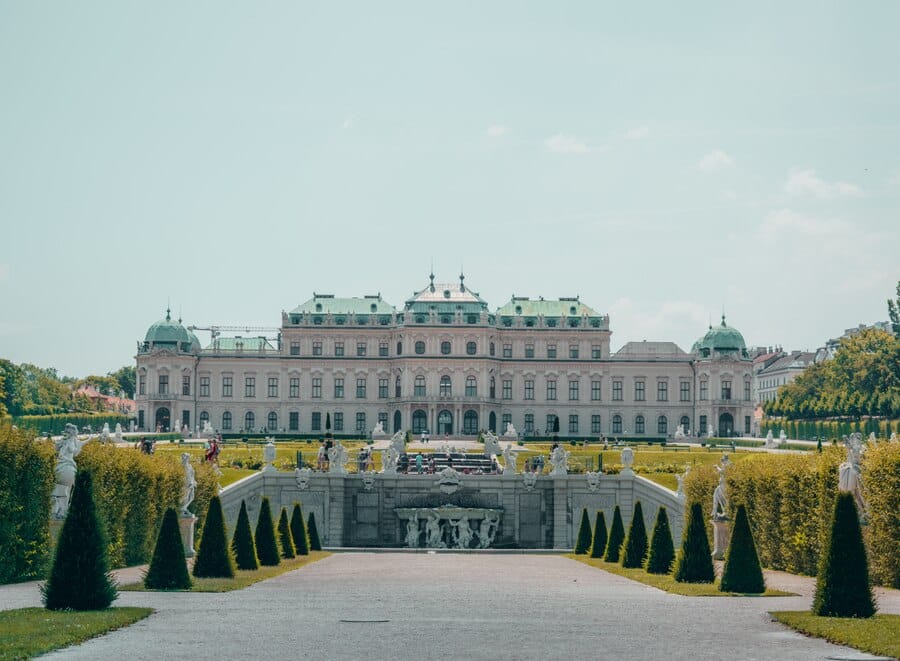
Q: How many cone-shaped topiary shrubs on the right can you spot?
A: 8